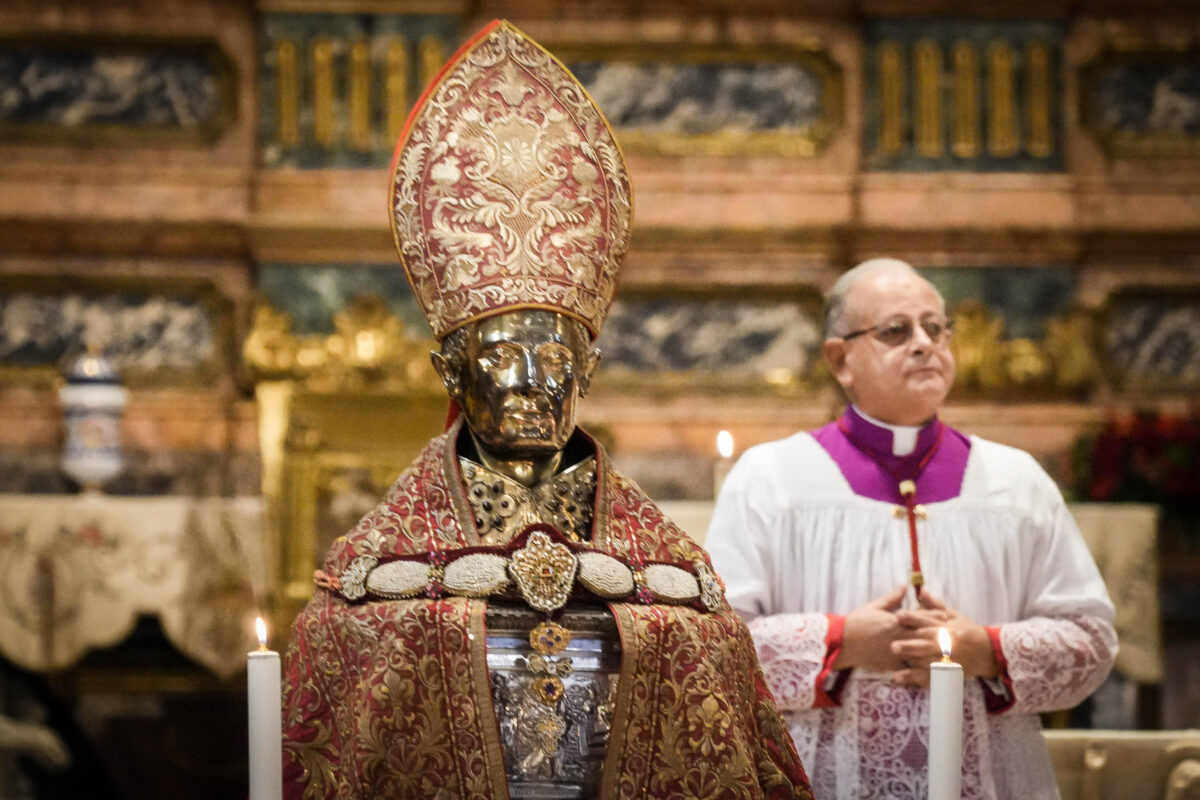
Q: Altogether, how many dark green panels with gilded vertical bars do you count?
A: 2